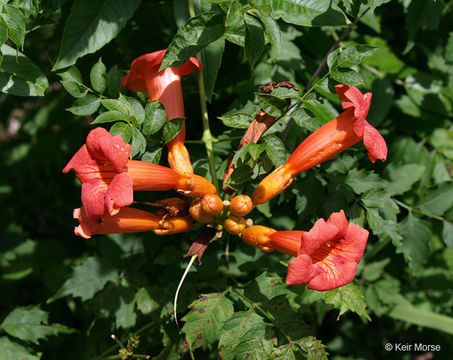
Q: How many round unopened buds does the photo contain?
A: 4